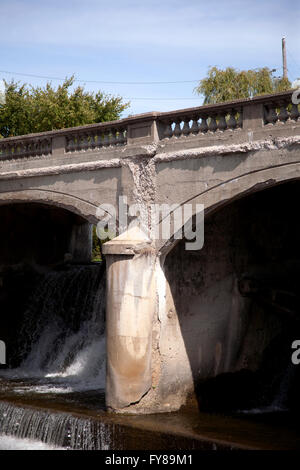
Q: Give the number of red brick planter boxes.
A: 0